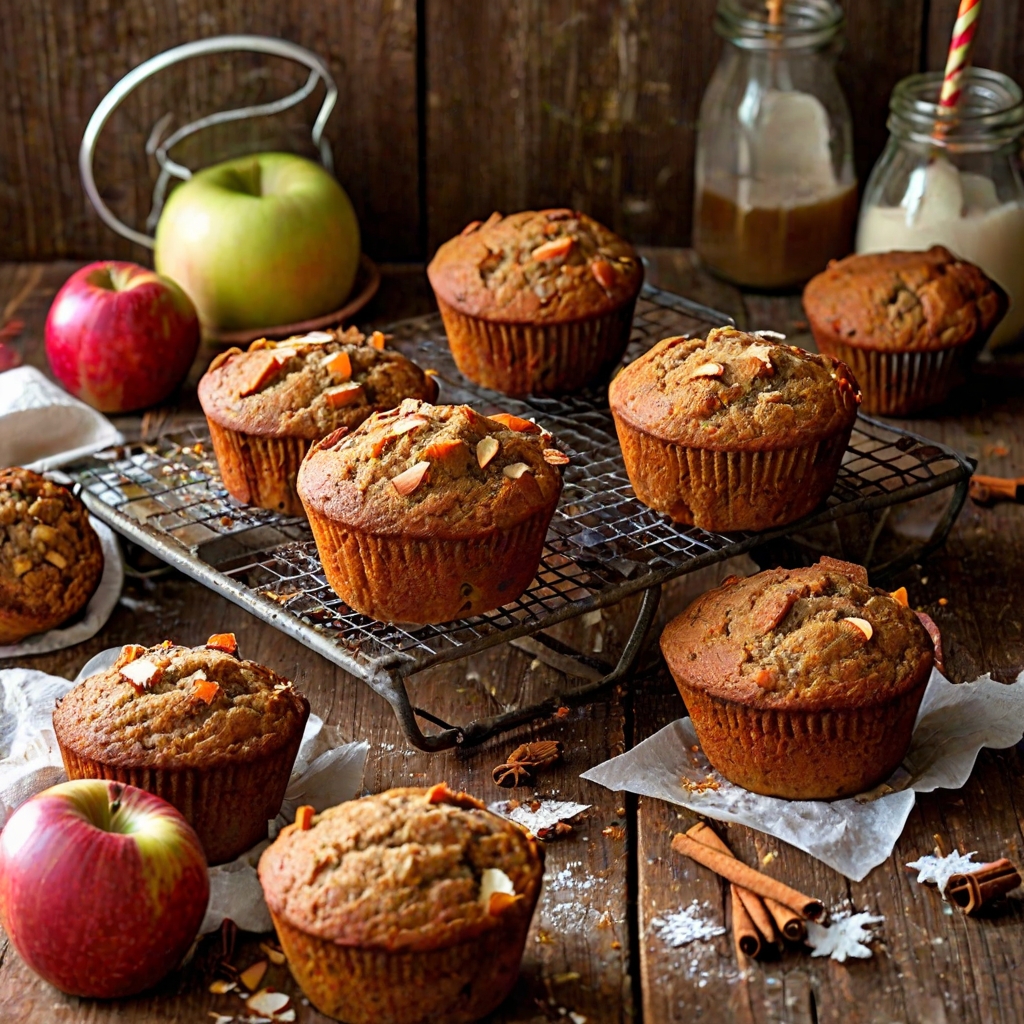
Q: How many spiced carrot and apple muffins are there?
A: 9